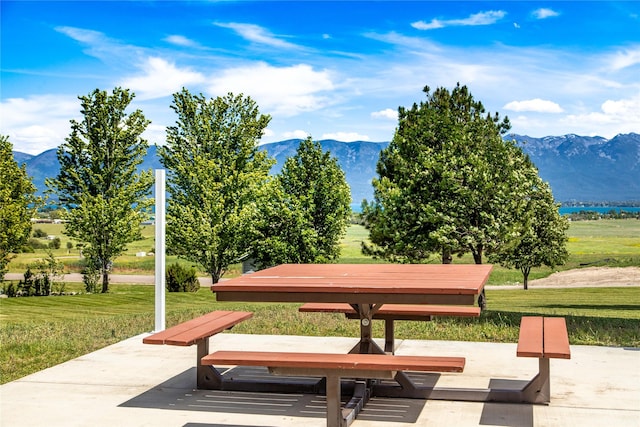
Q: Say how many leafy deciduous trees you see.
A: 6